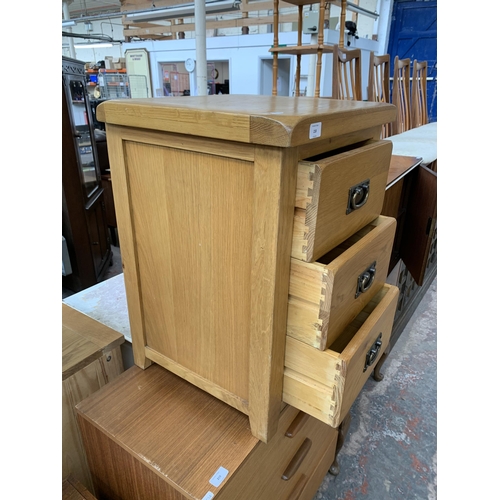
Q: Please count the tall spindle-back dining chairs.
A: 4